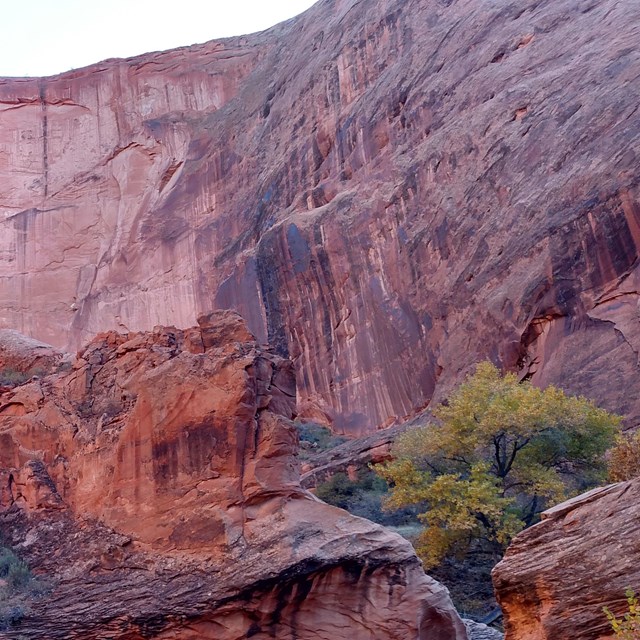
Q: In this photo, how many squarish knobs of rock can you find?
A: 1